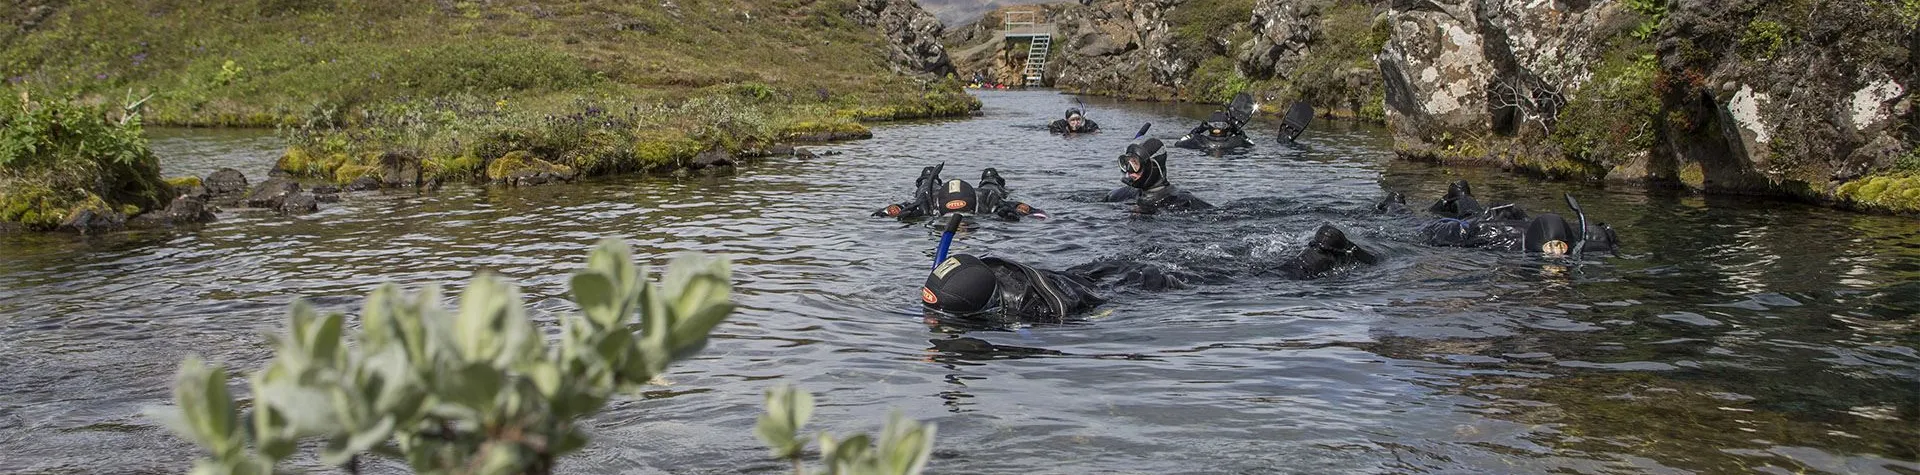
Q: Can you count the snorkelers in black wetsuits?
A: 6